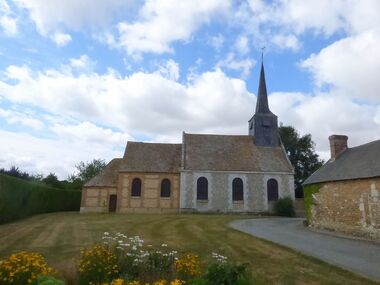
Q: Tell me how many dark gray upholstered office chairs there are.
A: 0